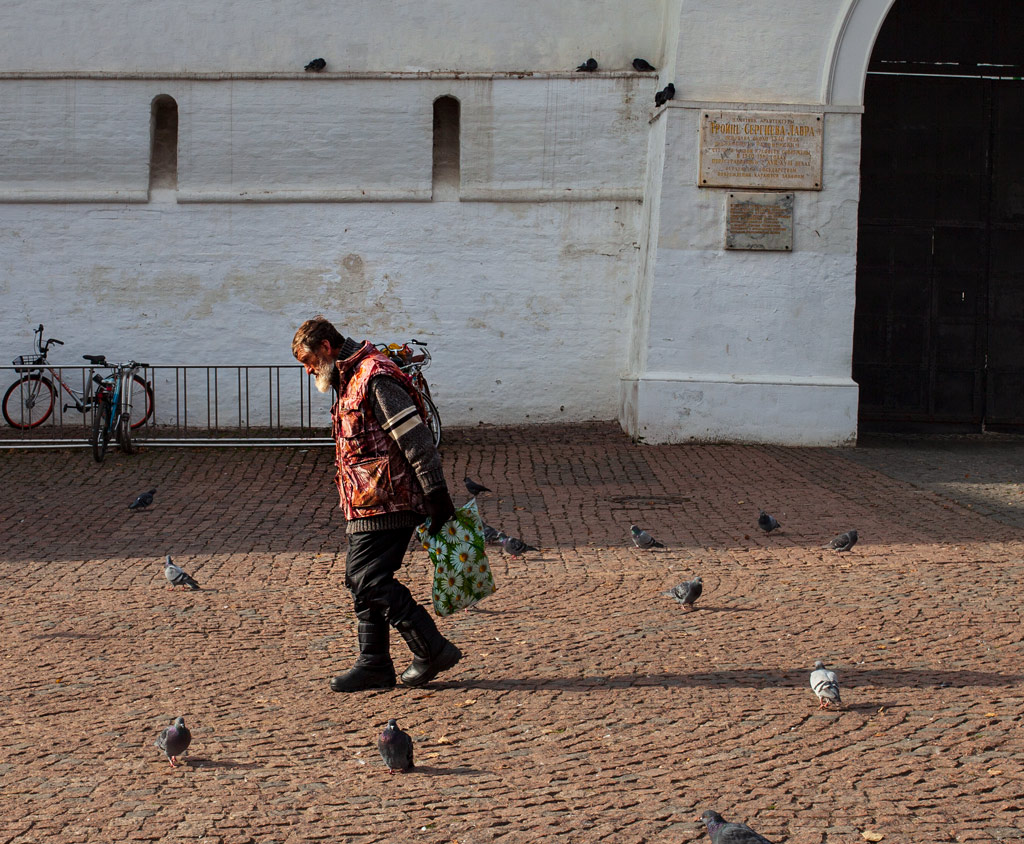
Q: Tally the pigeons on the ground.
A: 13